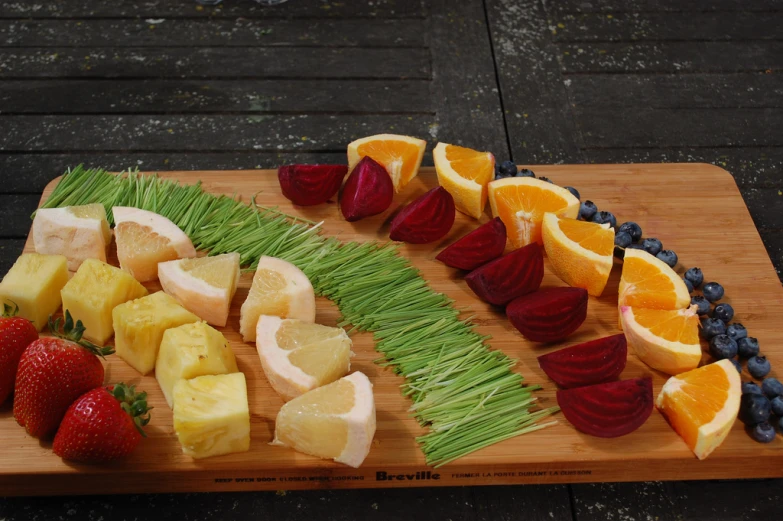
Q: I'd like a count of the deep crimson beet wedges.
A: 8